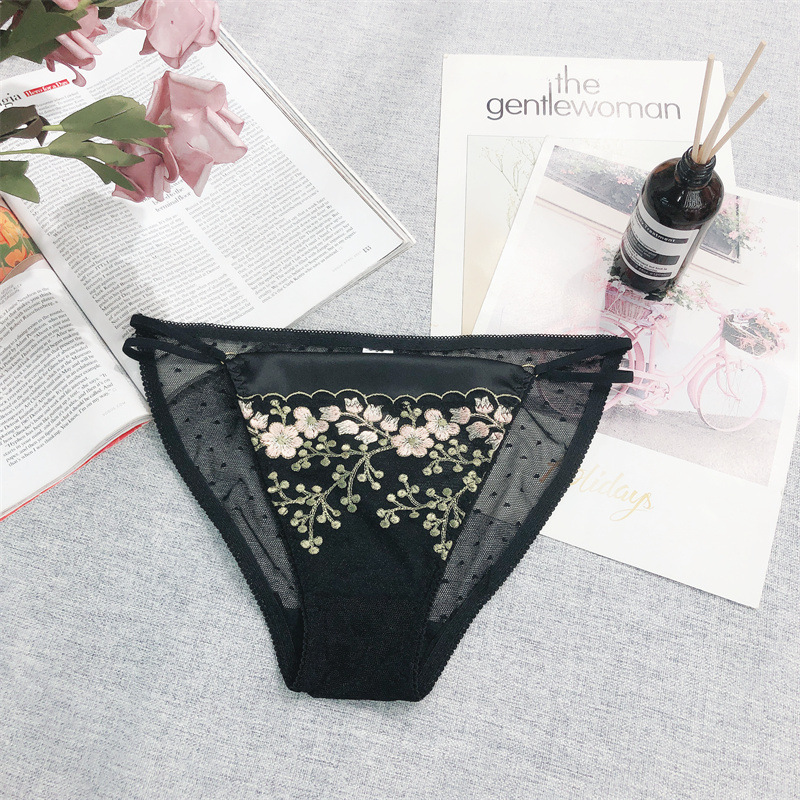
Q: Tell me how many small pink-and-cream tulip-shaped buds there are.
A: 13